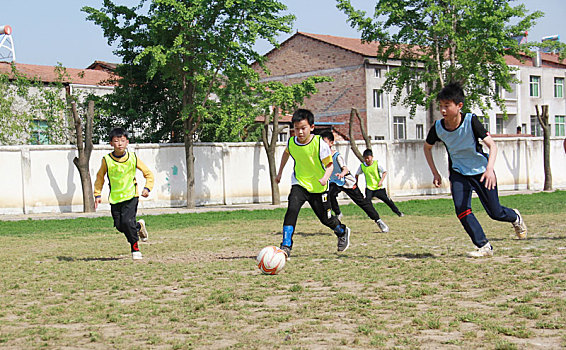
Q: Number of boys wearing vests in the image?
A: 5